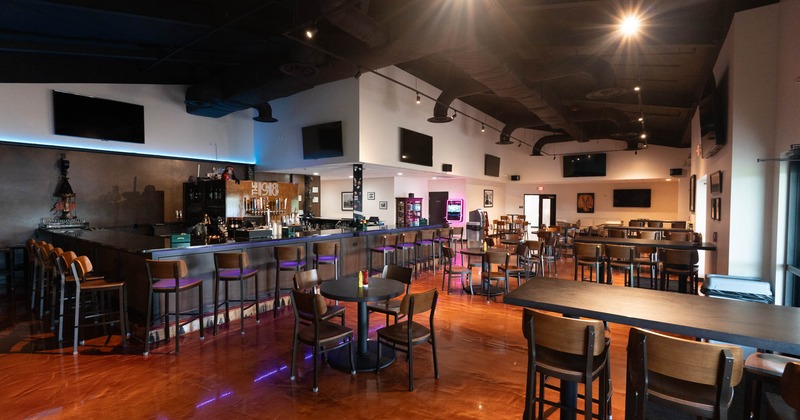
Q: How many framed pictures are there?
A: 9